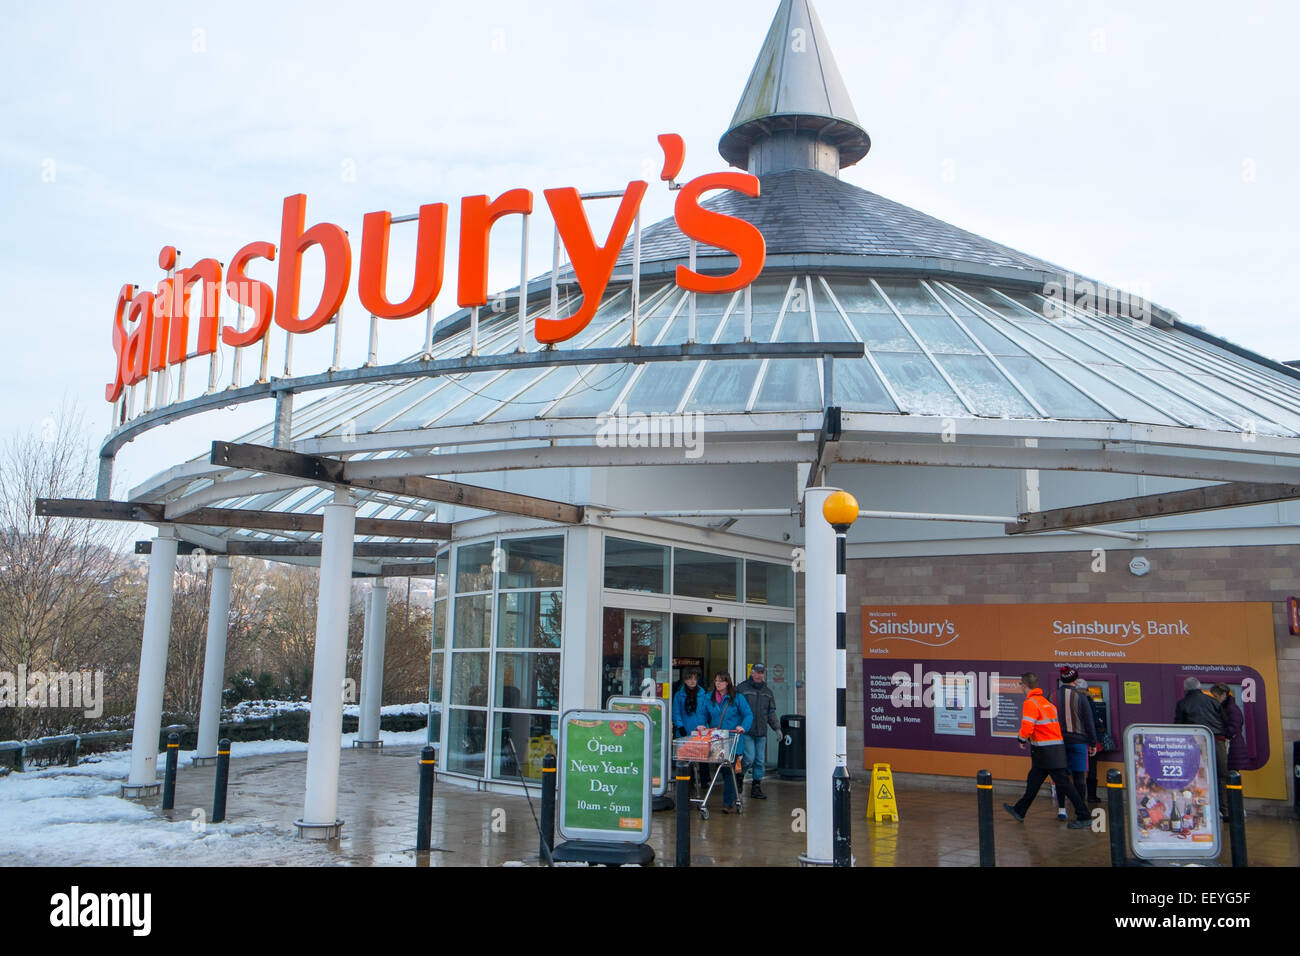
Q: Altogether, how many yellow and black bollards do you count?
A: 8